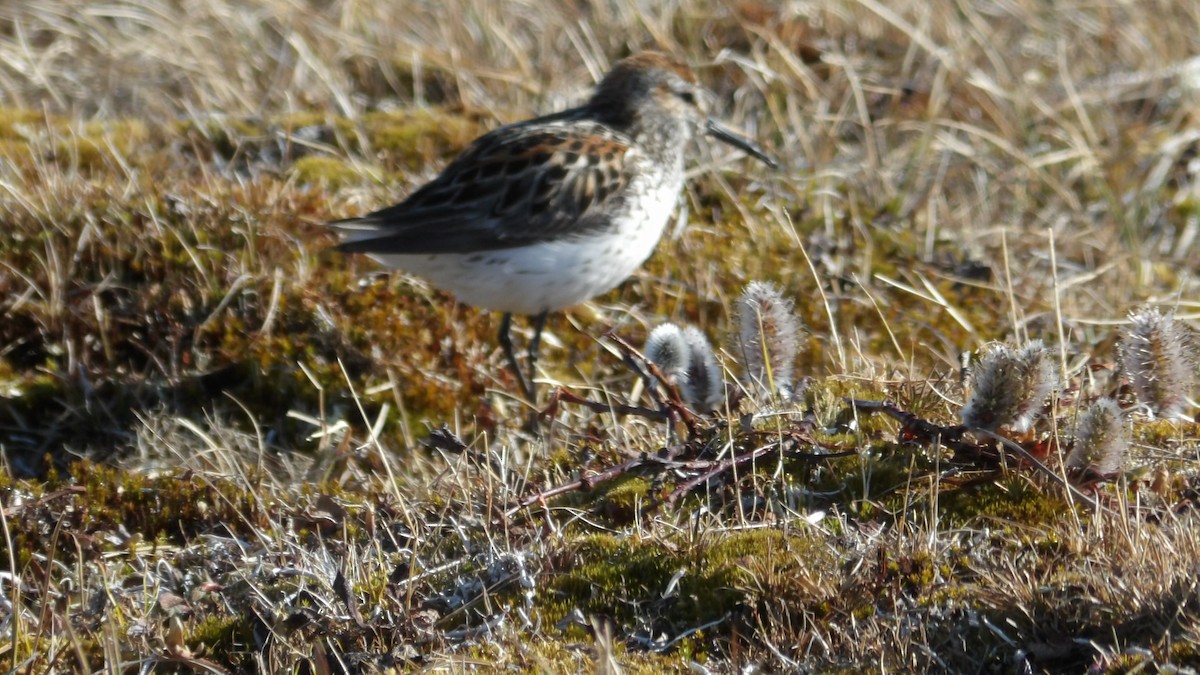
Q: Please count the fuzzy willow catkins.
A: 7